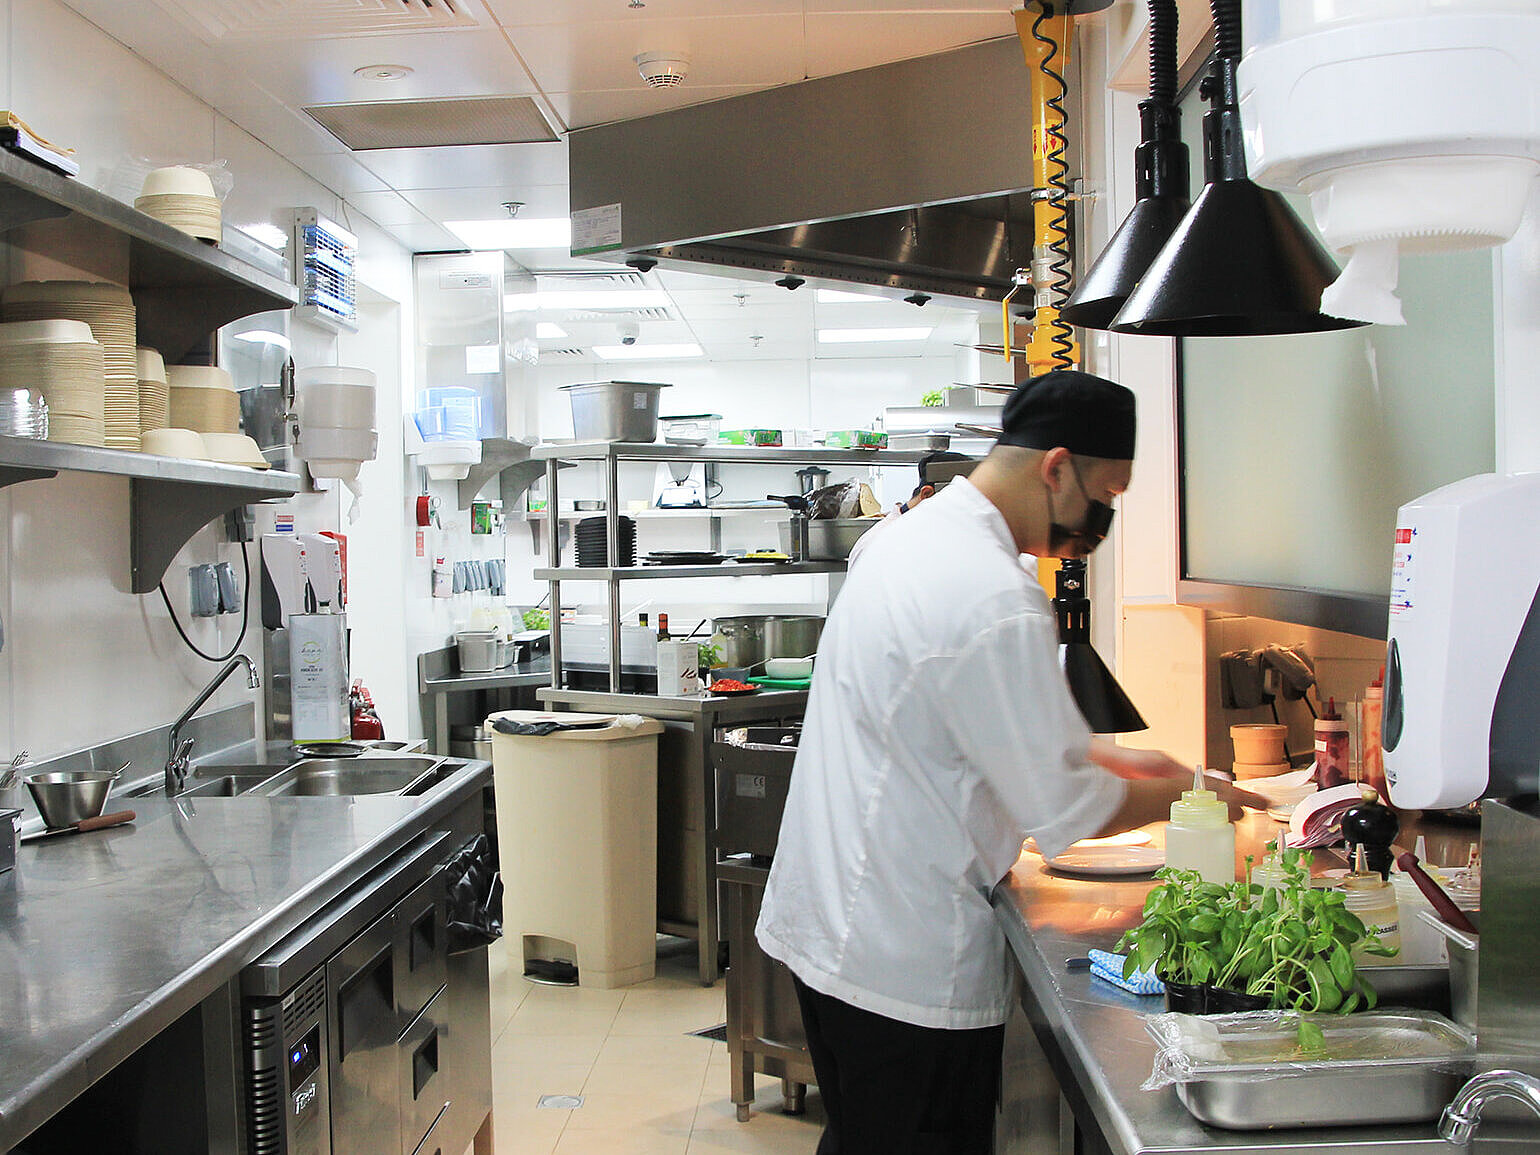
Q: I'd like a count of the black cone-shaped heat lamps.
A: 3